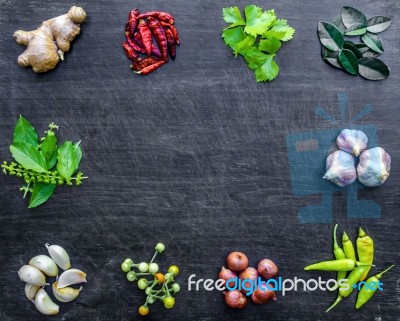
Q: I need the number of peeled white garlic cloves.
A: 7